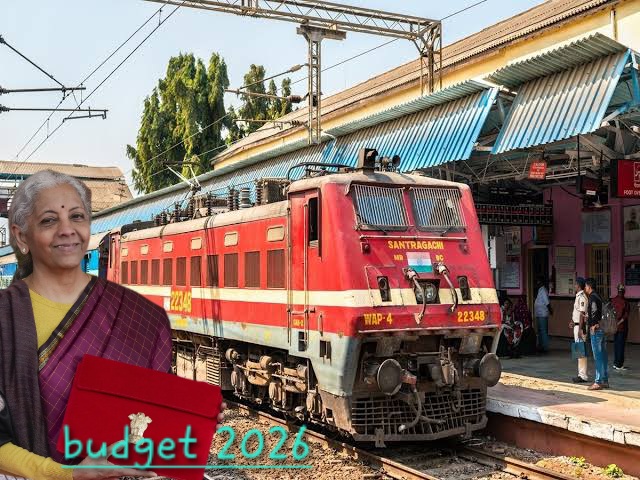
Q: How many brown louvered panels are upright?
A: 11